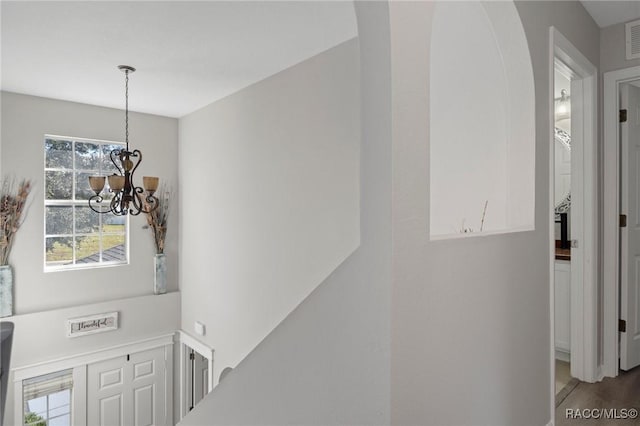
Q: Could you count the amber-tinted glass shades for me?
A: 3